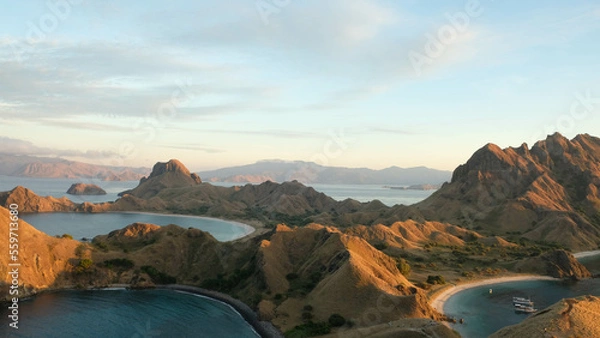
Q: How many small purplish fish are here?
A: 0